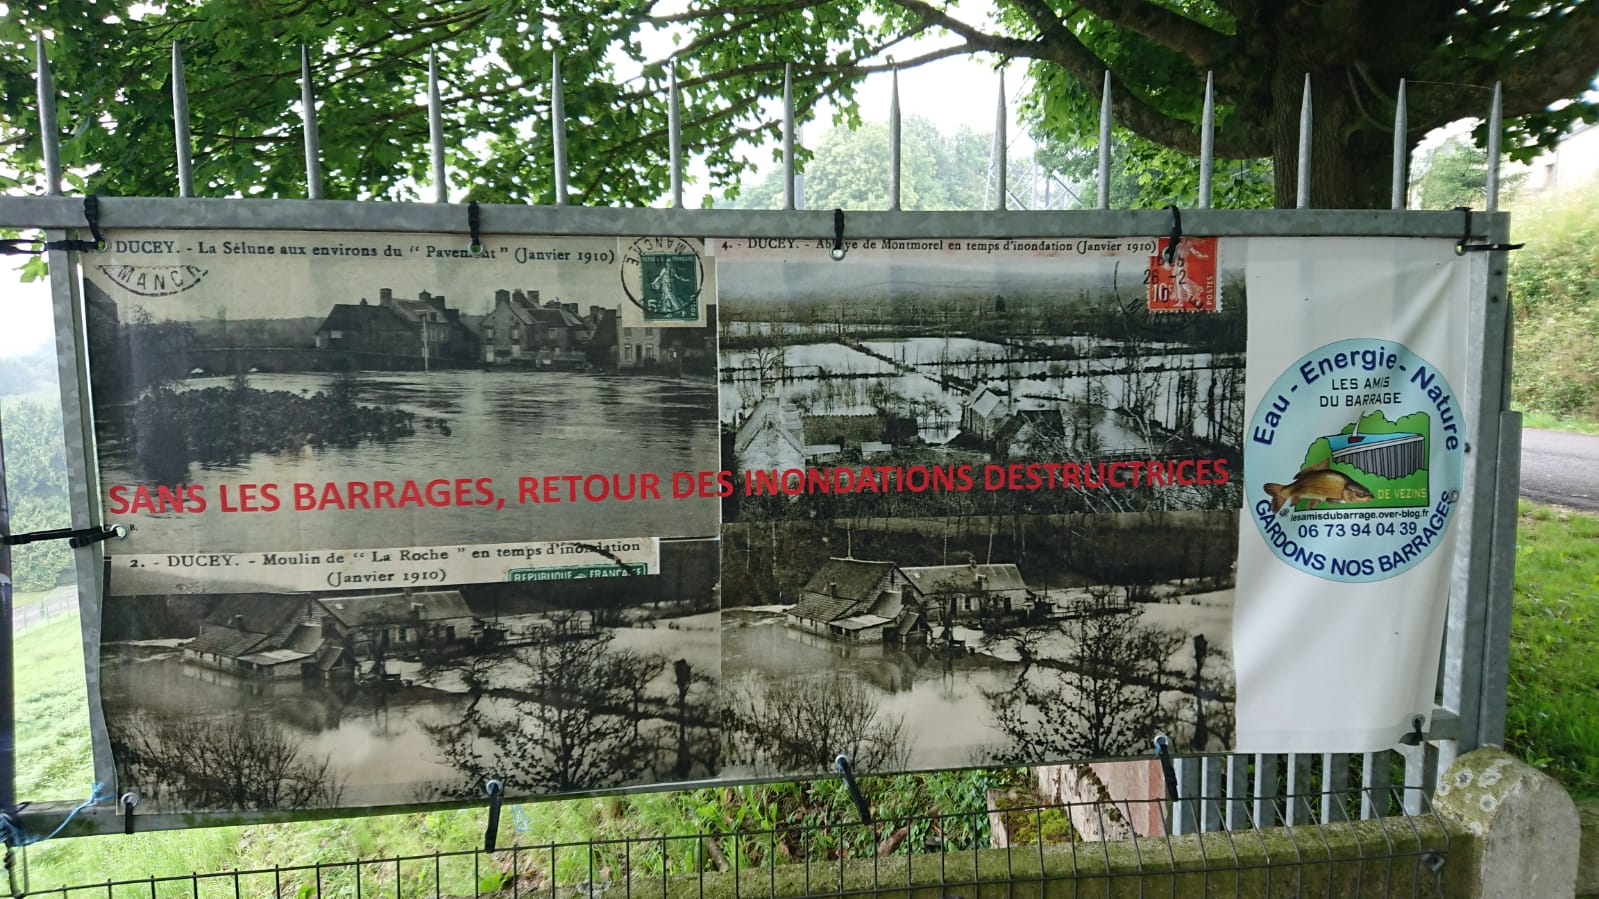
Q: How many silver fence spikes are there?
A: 14